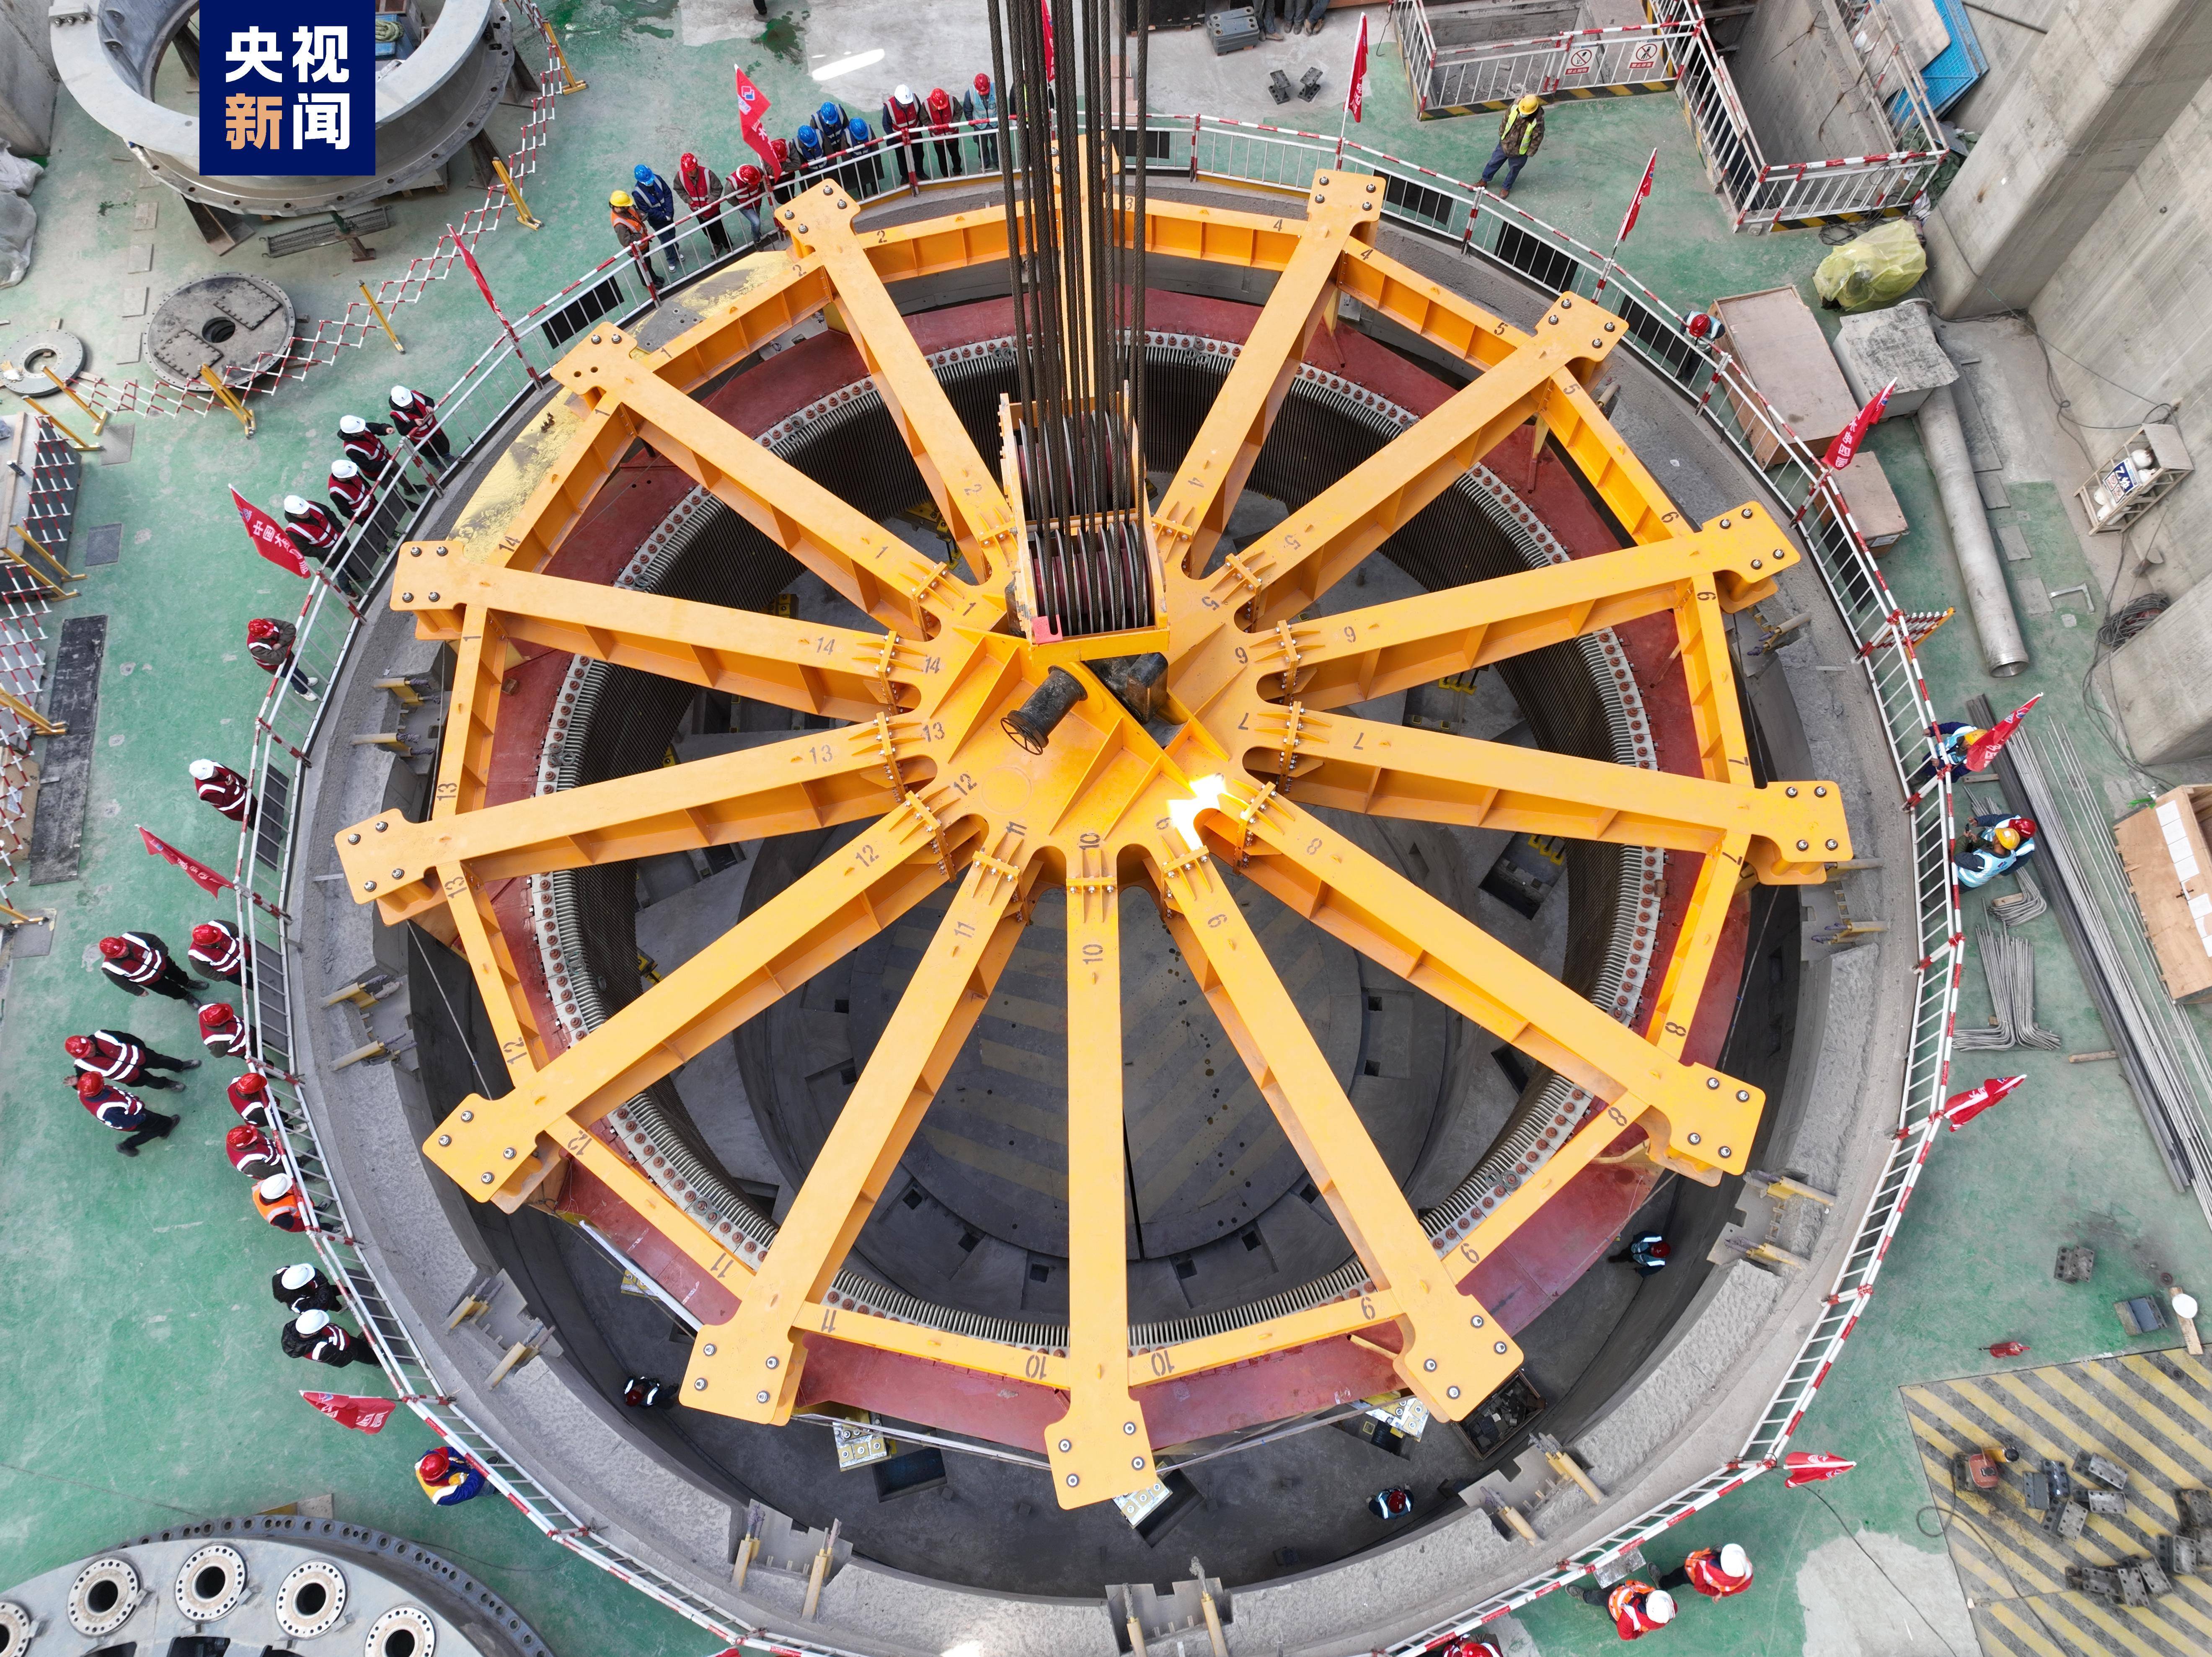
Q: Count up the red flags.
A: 12